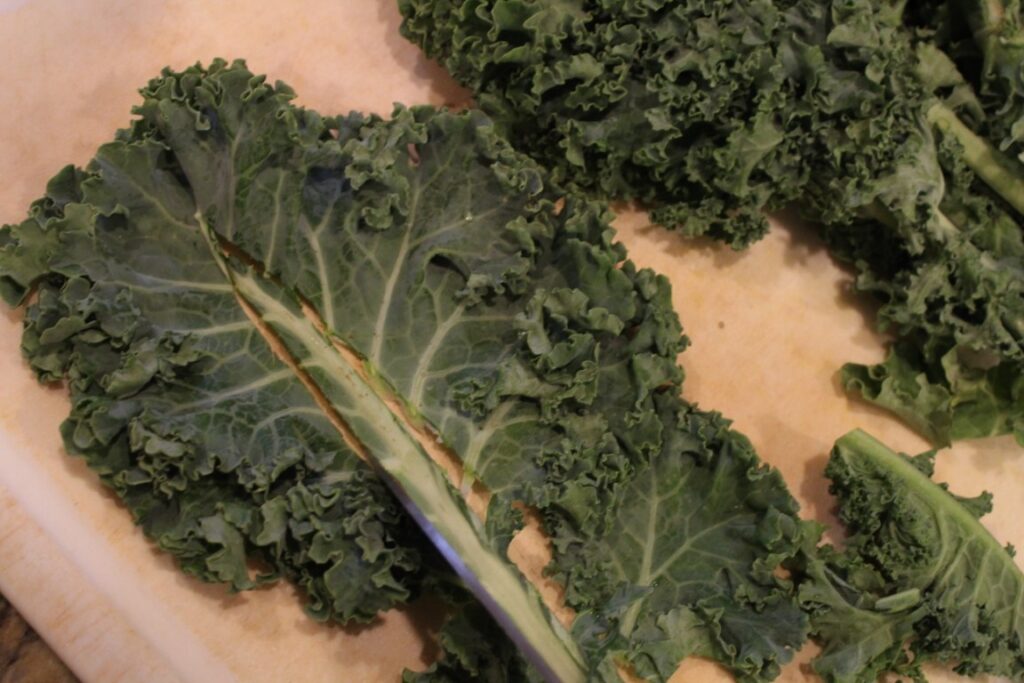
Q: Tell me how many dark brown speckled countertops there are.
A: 1